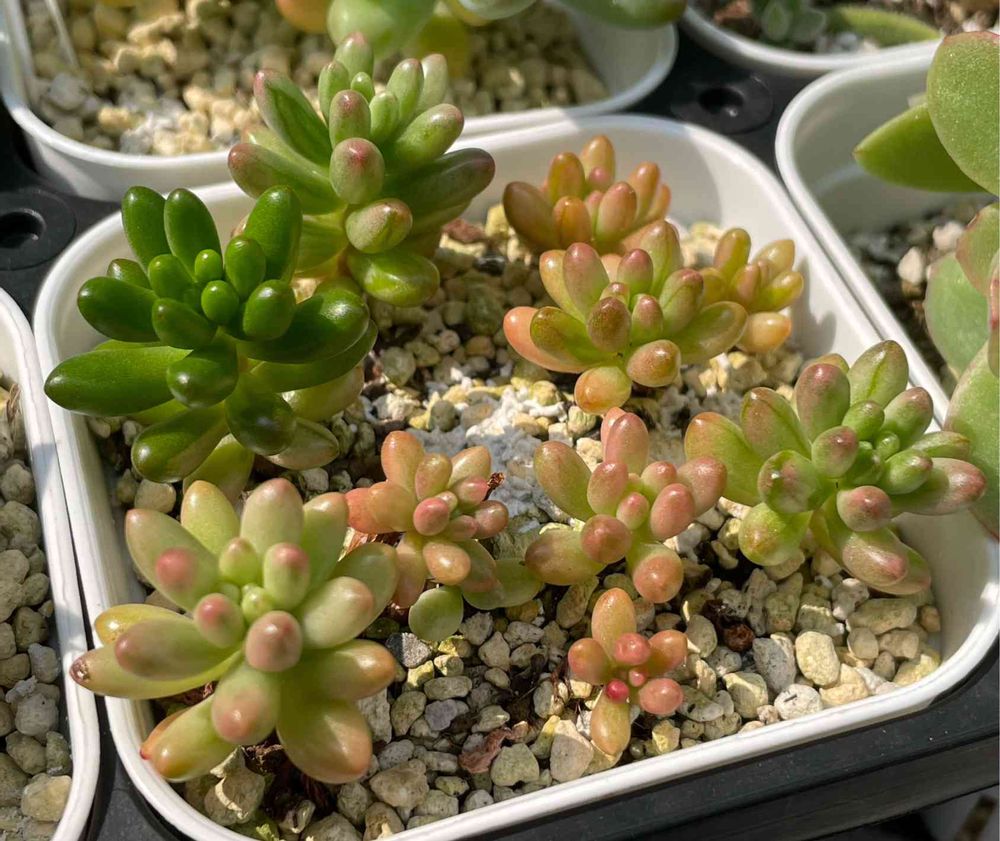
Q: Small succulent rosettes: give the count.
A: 10